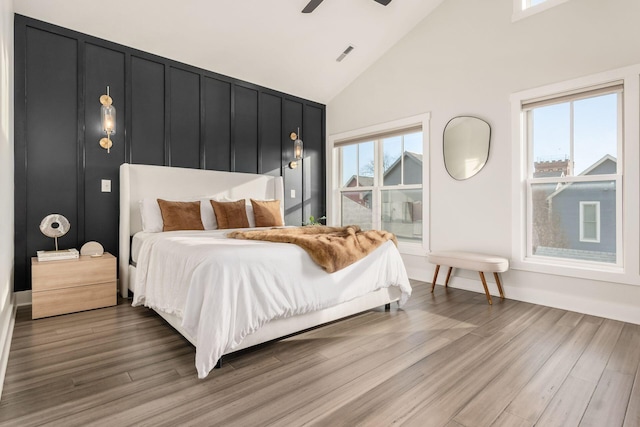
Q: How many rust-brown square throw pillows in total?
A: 3